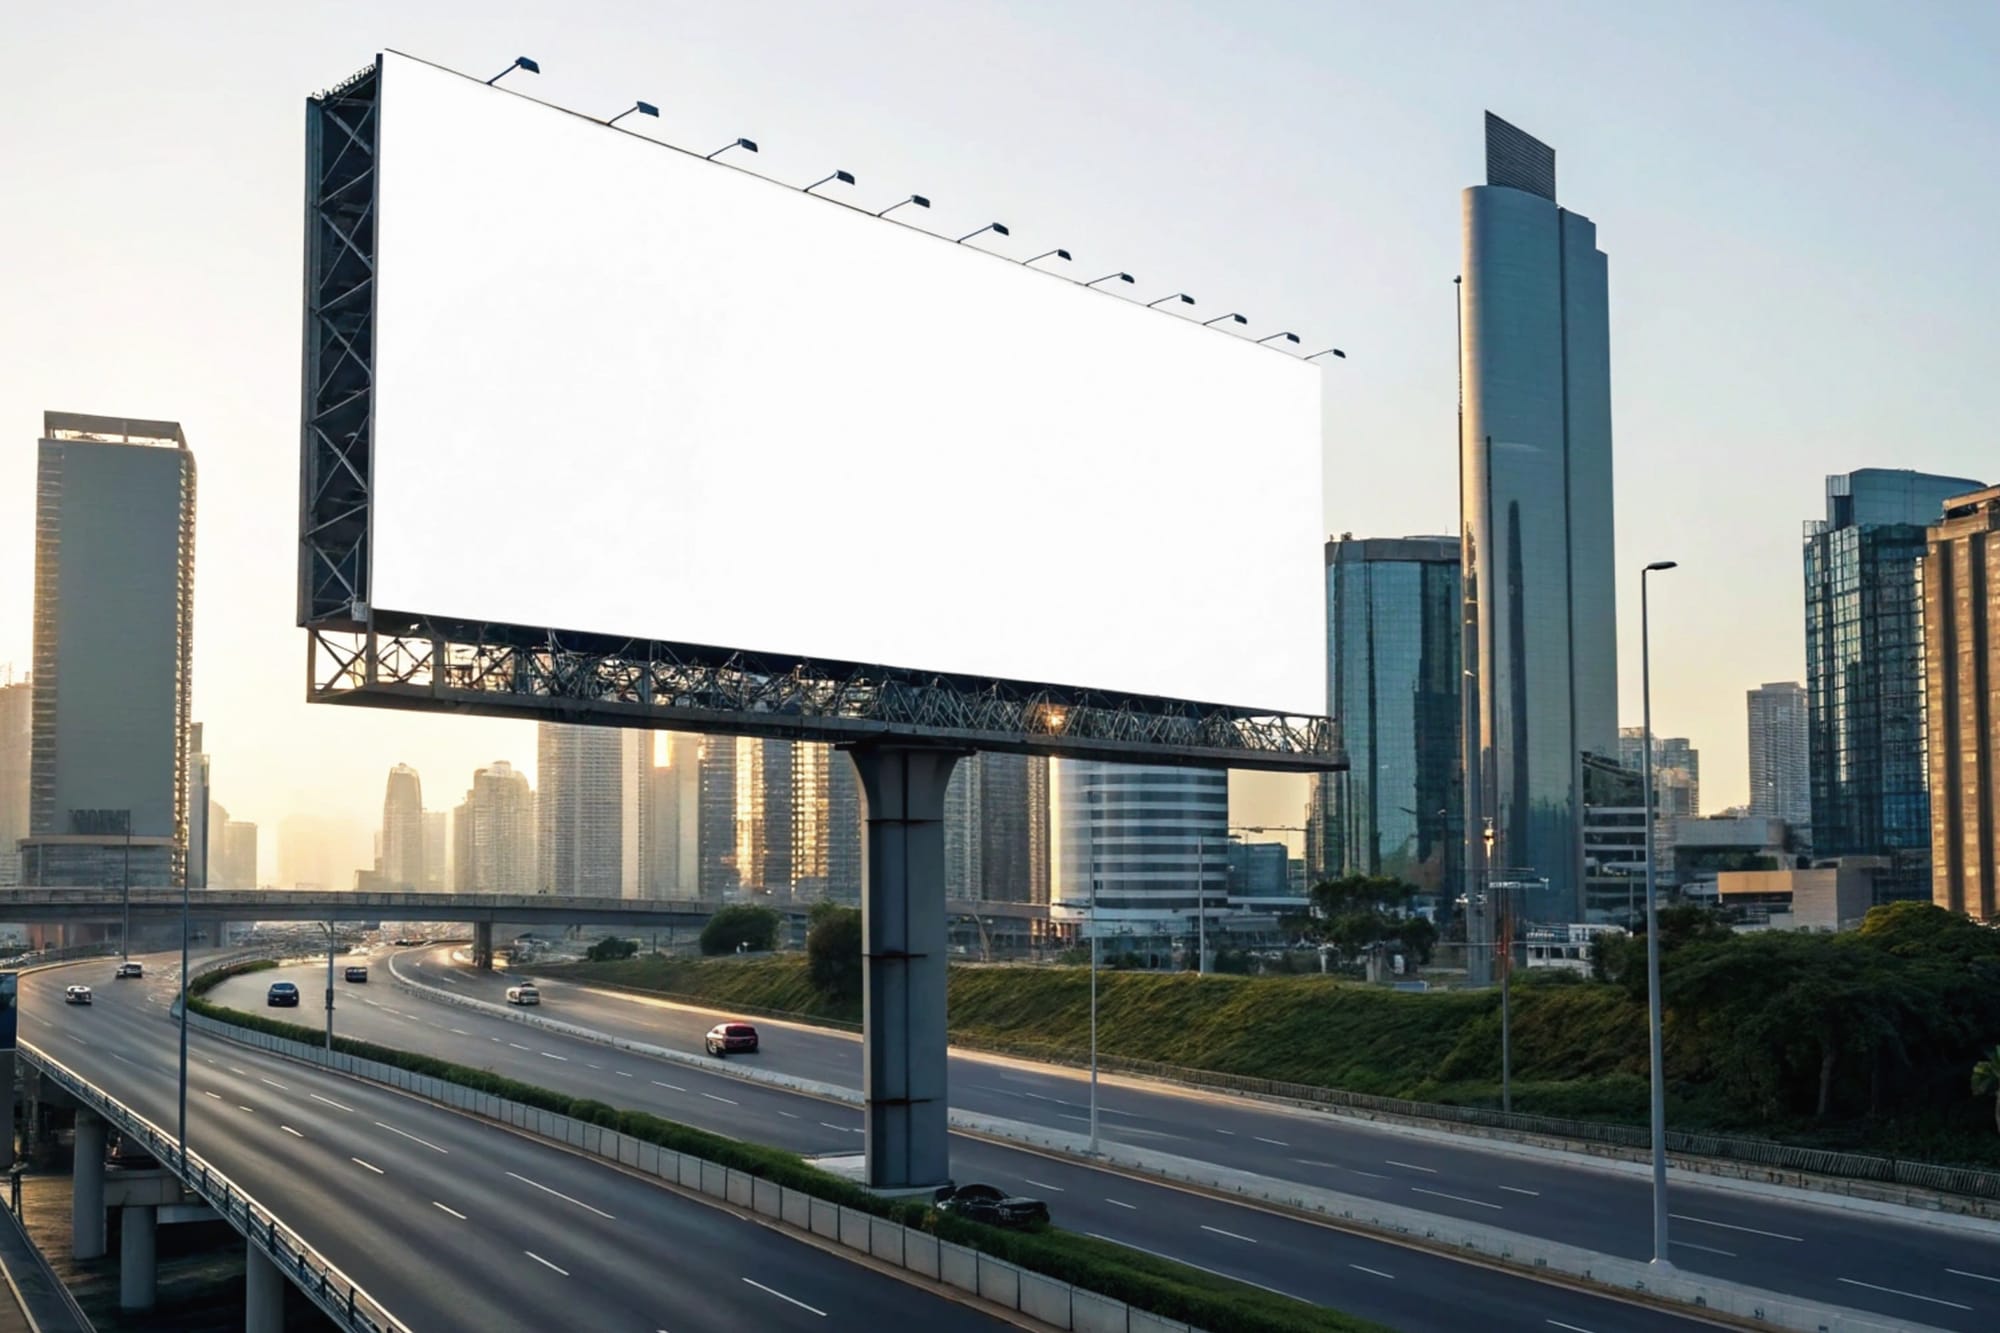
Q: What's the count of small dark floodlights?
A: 12